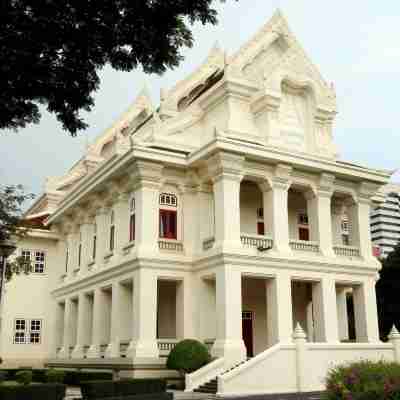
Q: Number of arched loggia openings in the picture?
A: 3